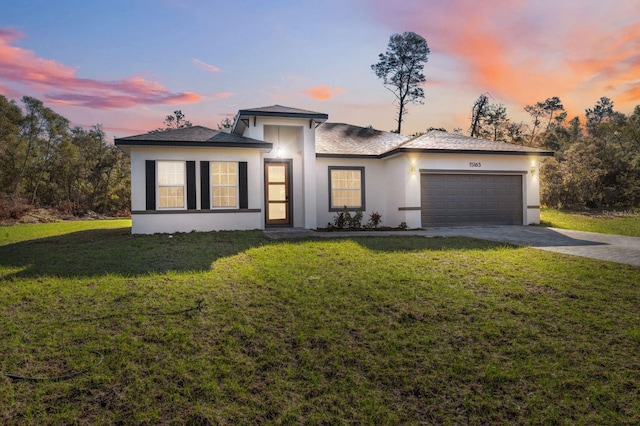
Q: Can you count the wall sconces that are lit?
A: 2